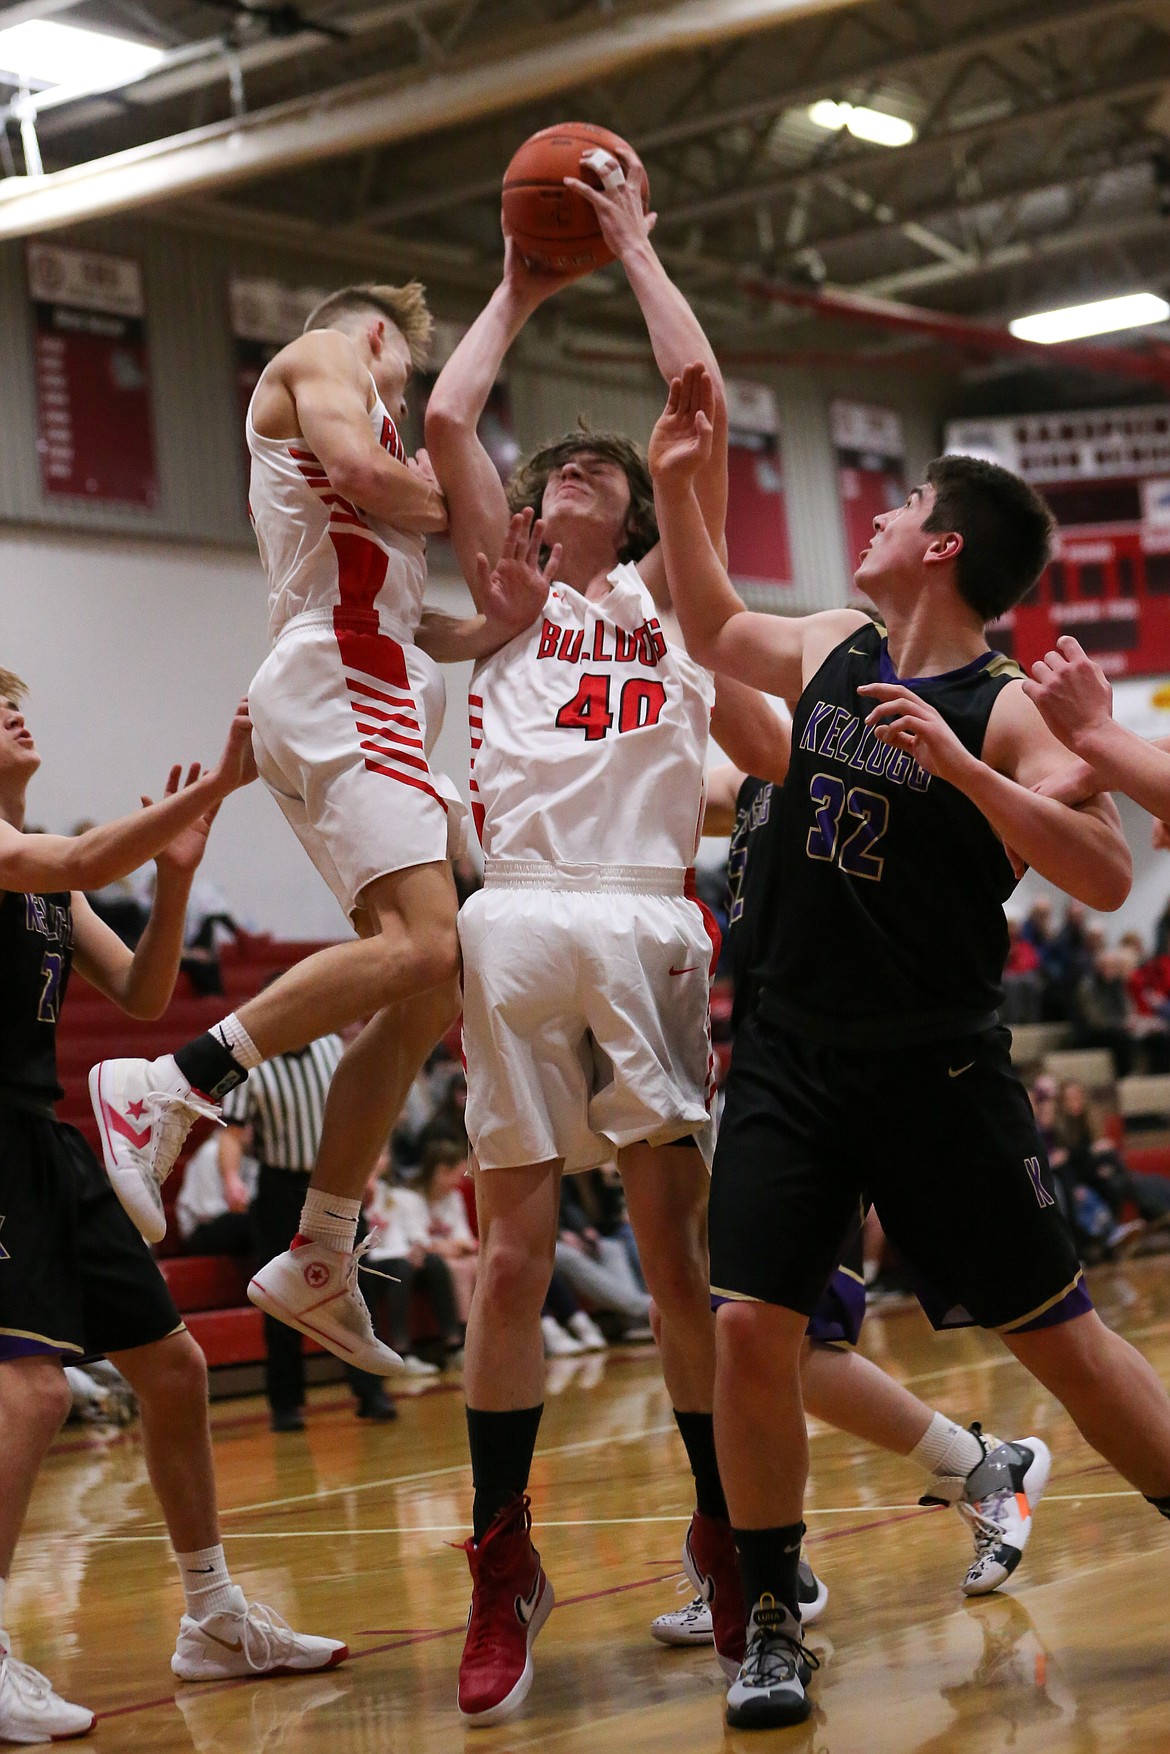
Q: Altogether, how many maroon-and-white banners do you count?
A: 5